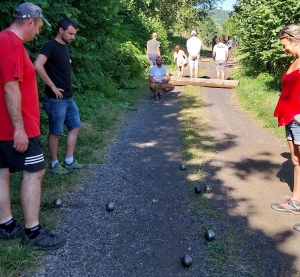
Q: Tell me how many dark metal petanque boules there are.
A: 7